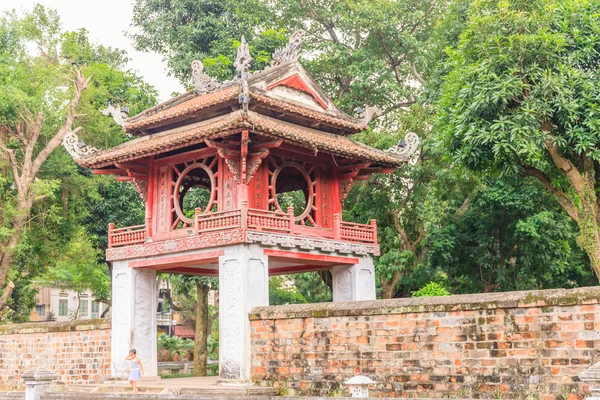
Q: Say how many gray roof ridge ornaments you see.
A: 7